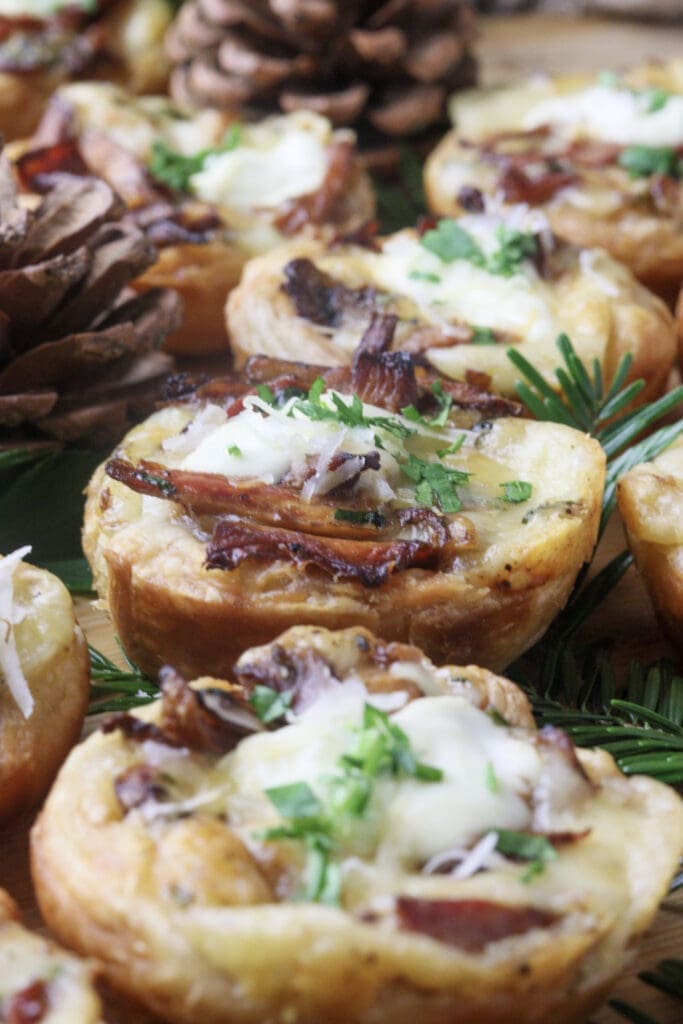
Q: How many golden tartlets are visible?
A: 9